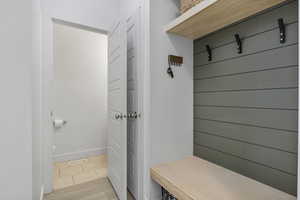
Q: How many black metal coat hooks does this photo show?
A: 3